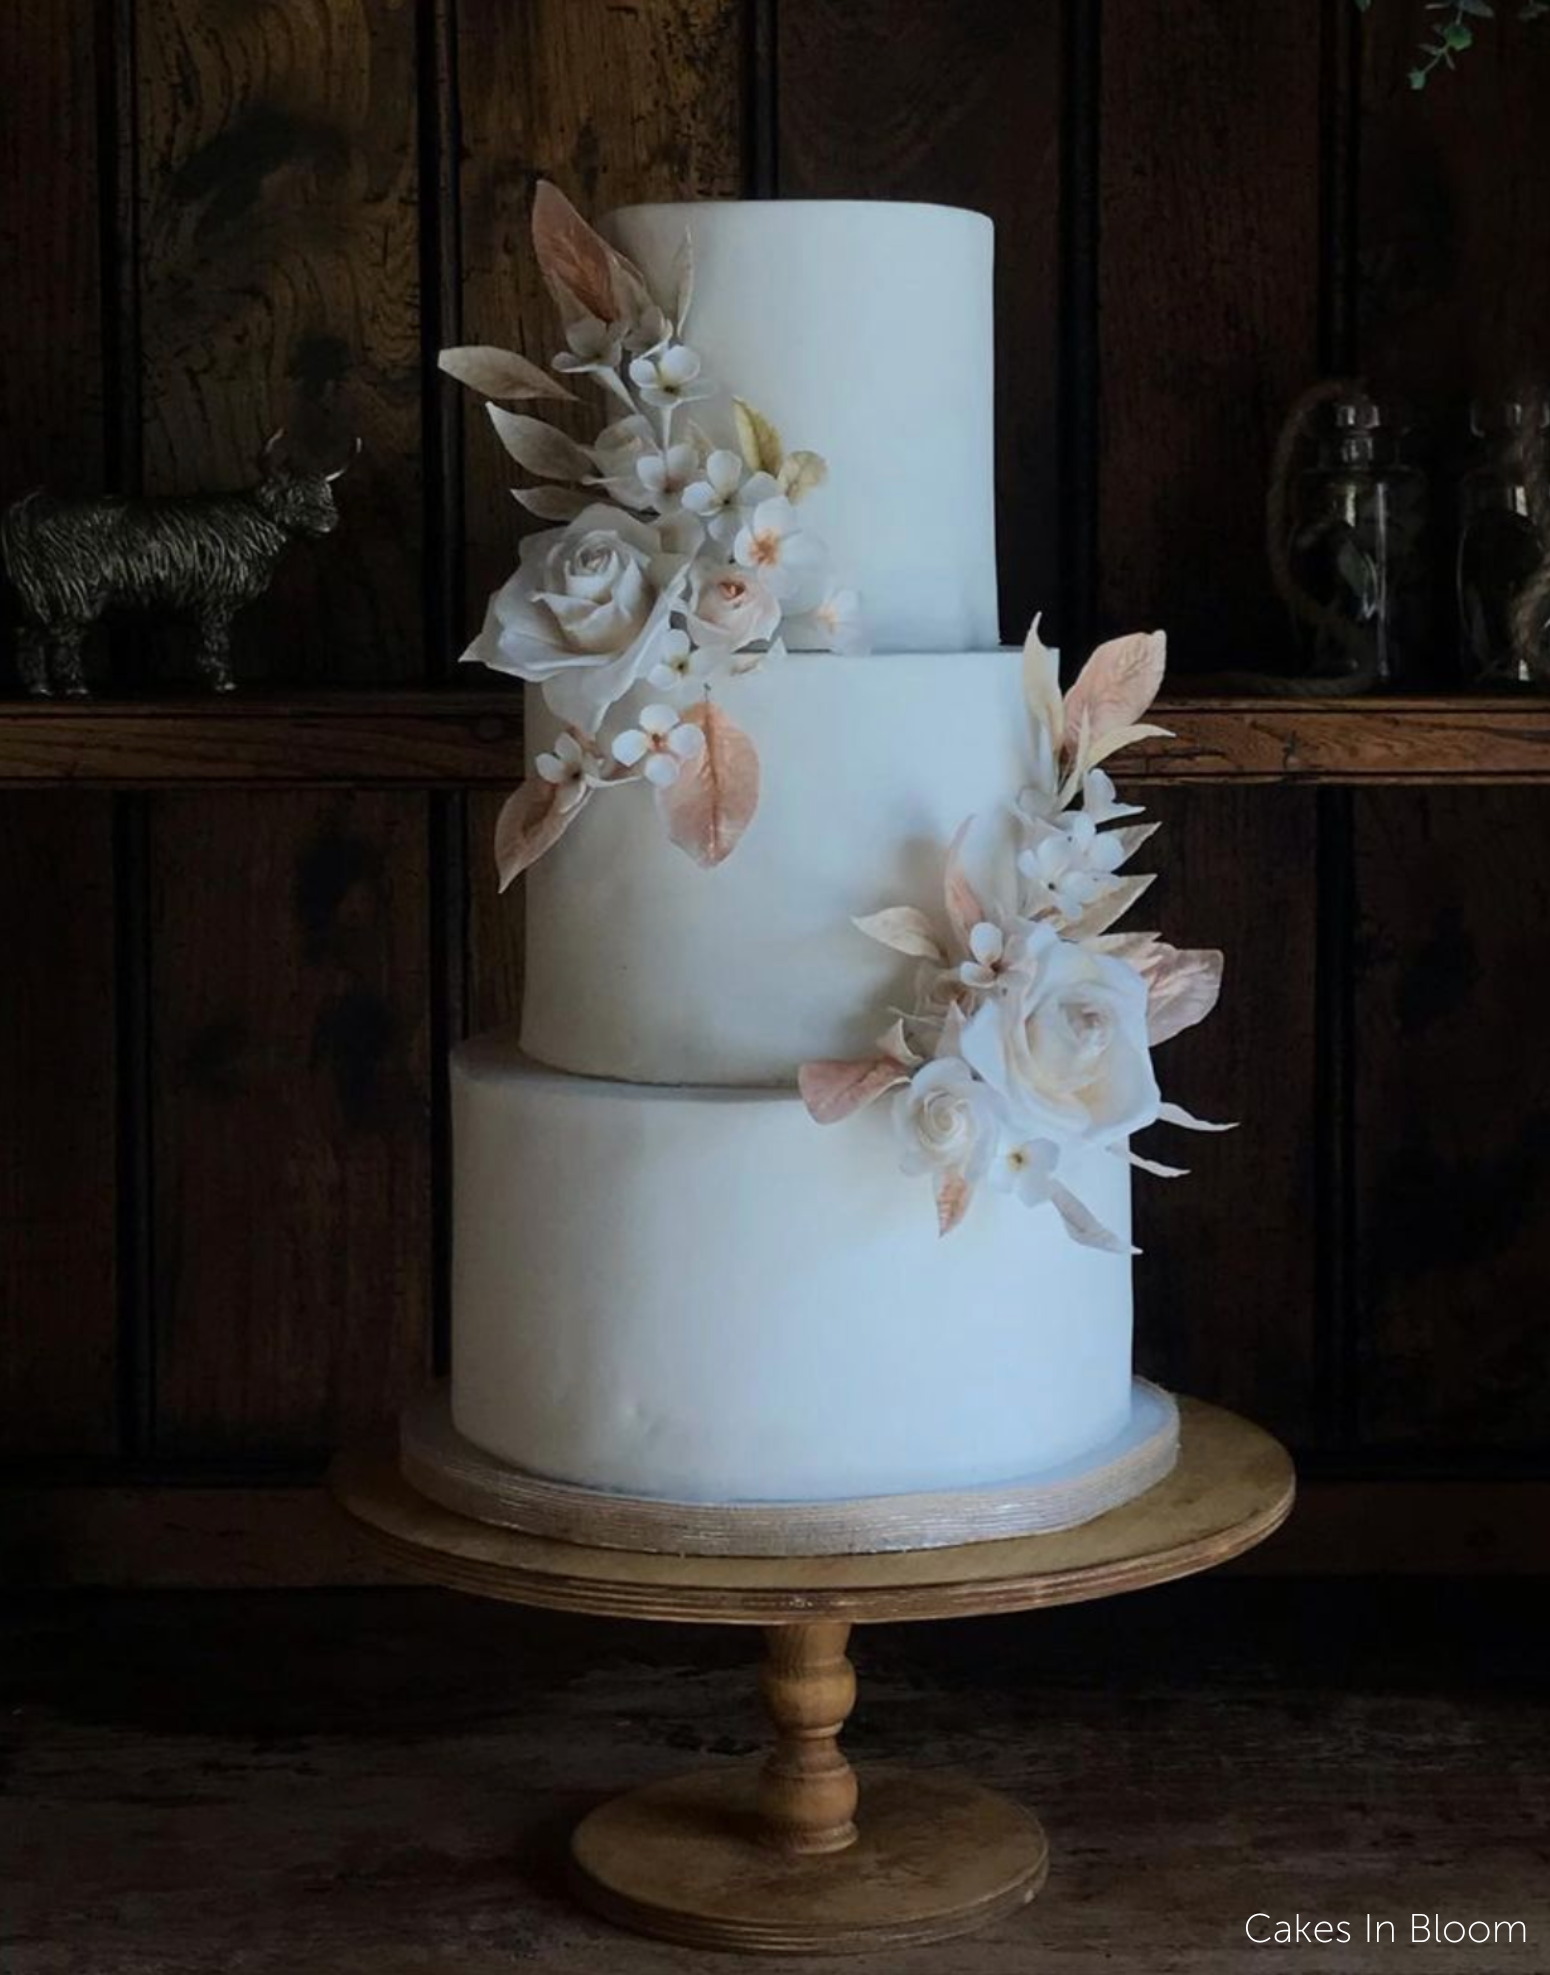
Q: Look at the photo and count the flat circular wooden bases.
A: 2